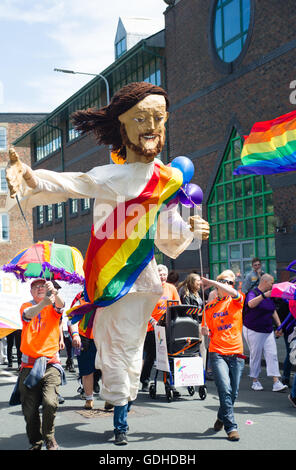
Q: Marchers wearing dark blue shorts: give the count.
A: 1